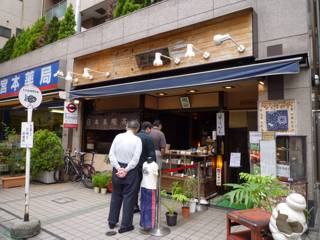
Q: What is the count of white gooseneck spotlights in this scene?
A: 6